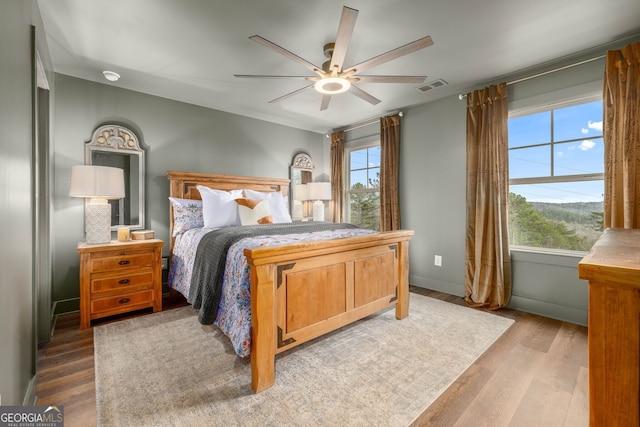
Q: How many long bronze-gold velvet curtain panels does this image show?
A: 4